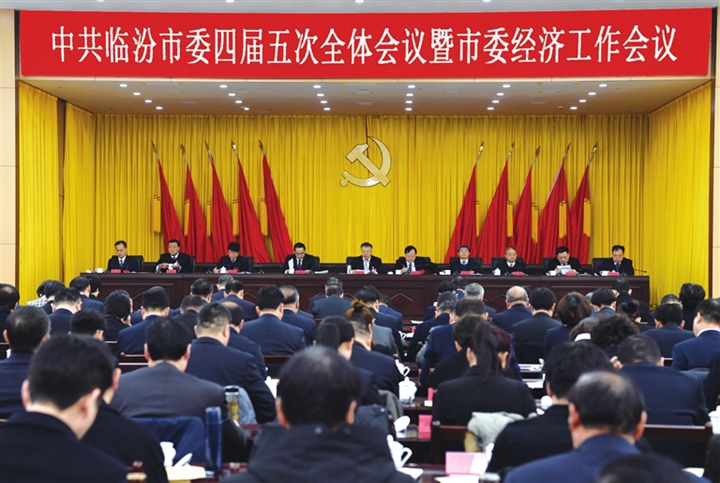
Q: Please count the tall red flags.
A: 10